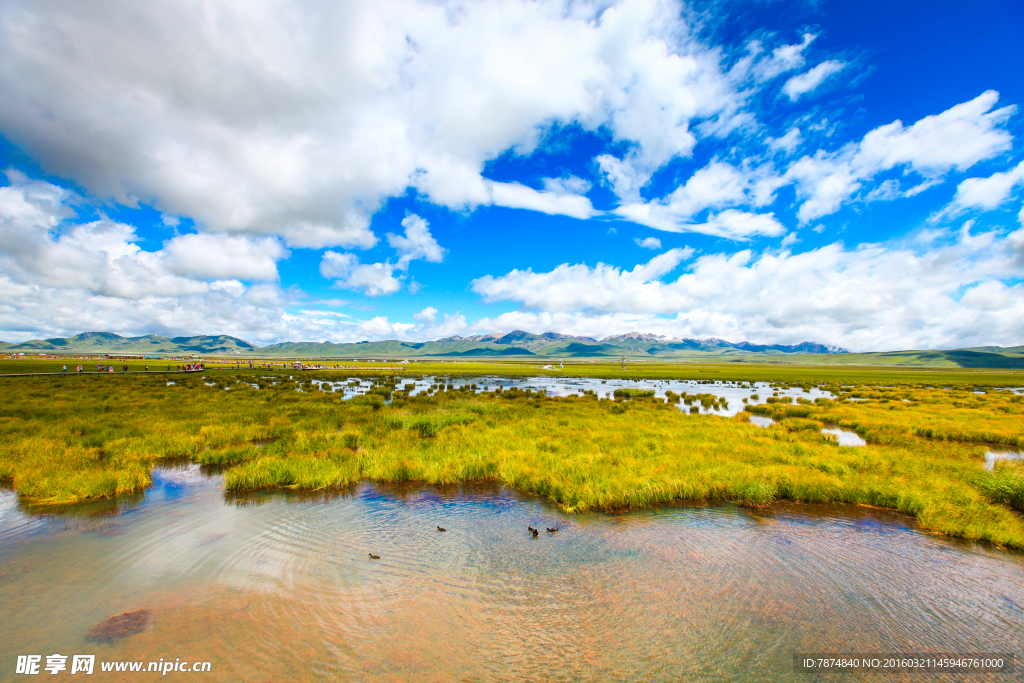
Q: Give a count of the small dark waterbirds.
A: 5